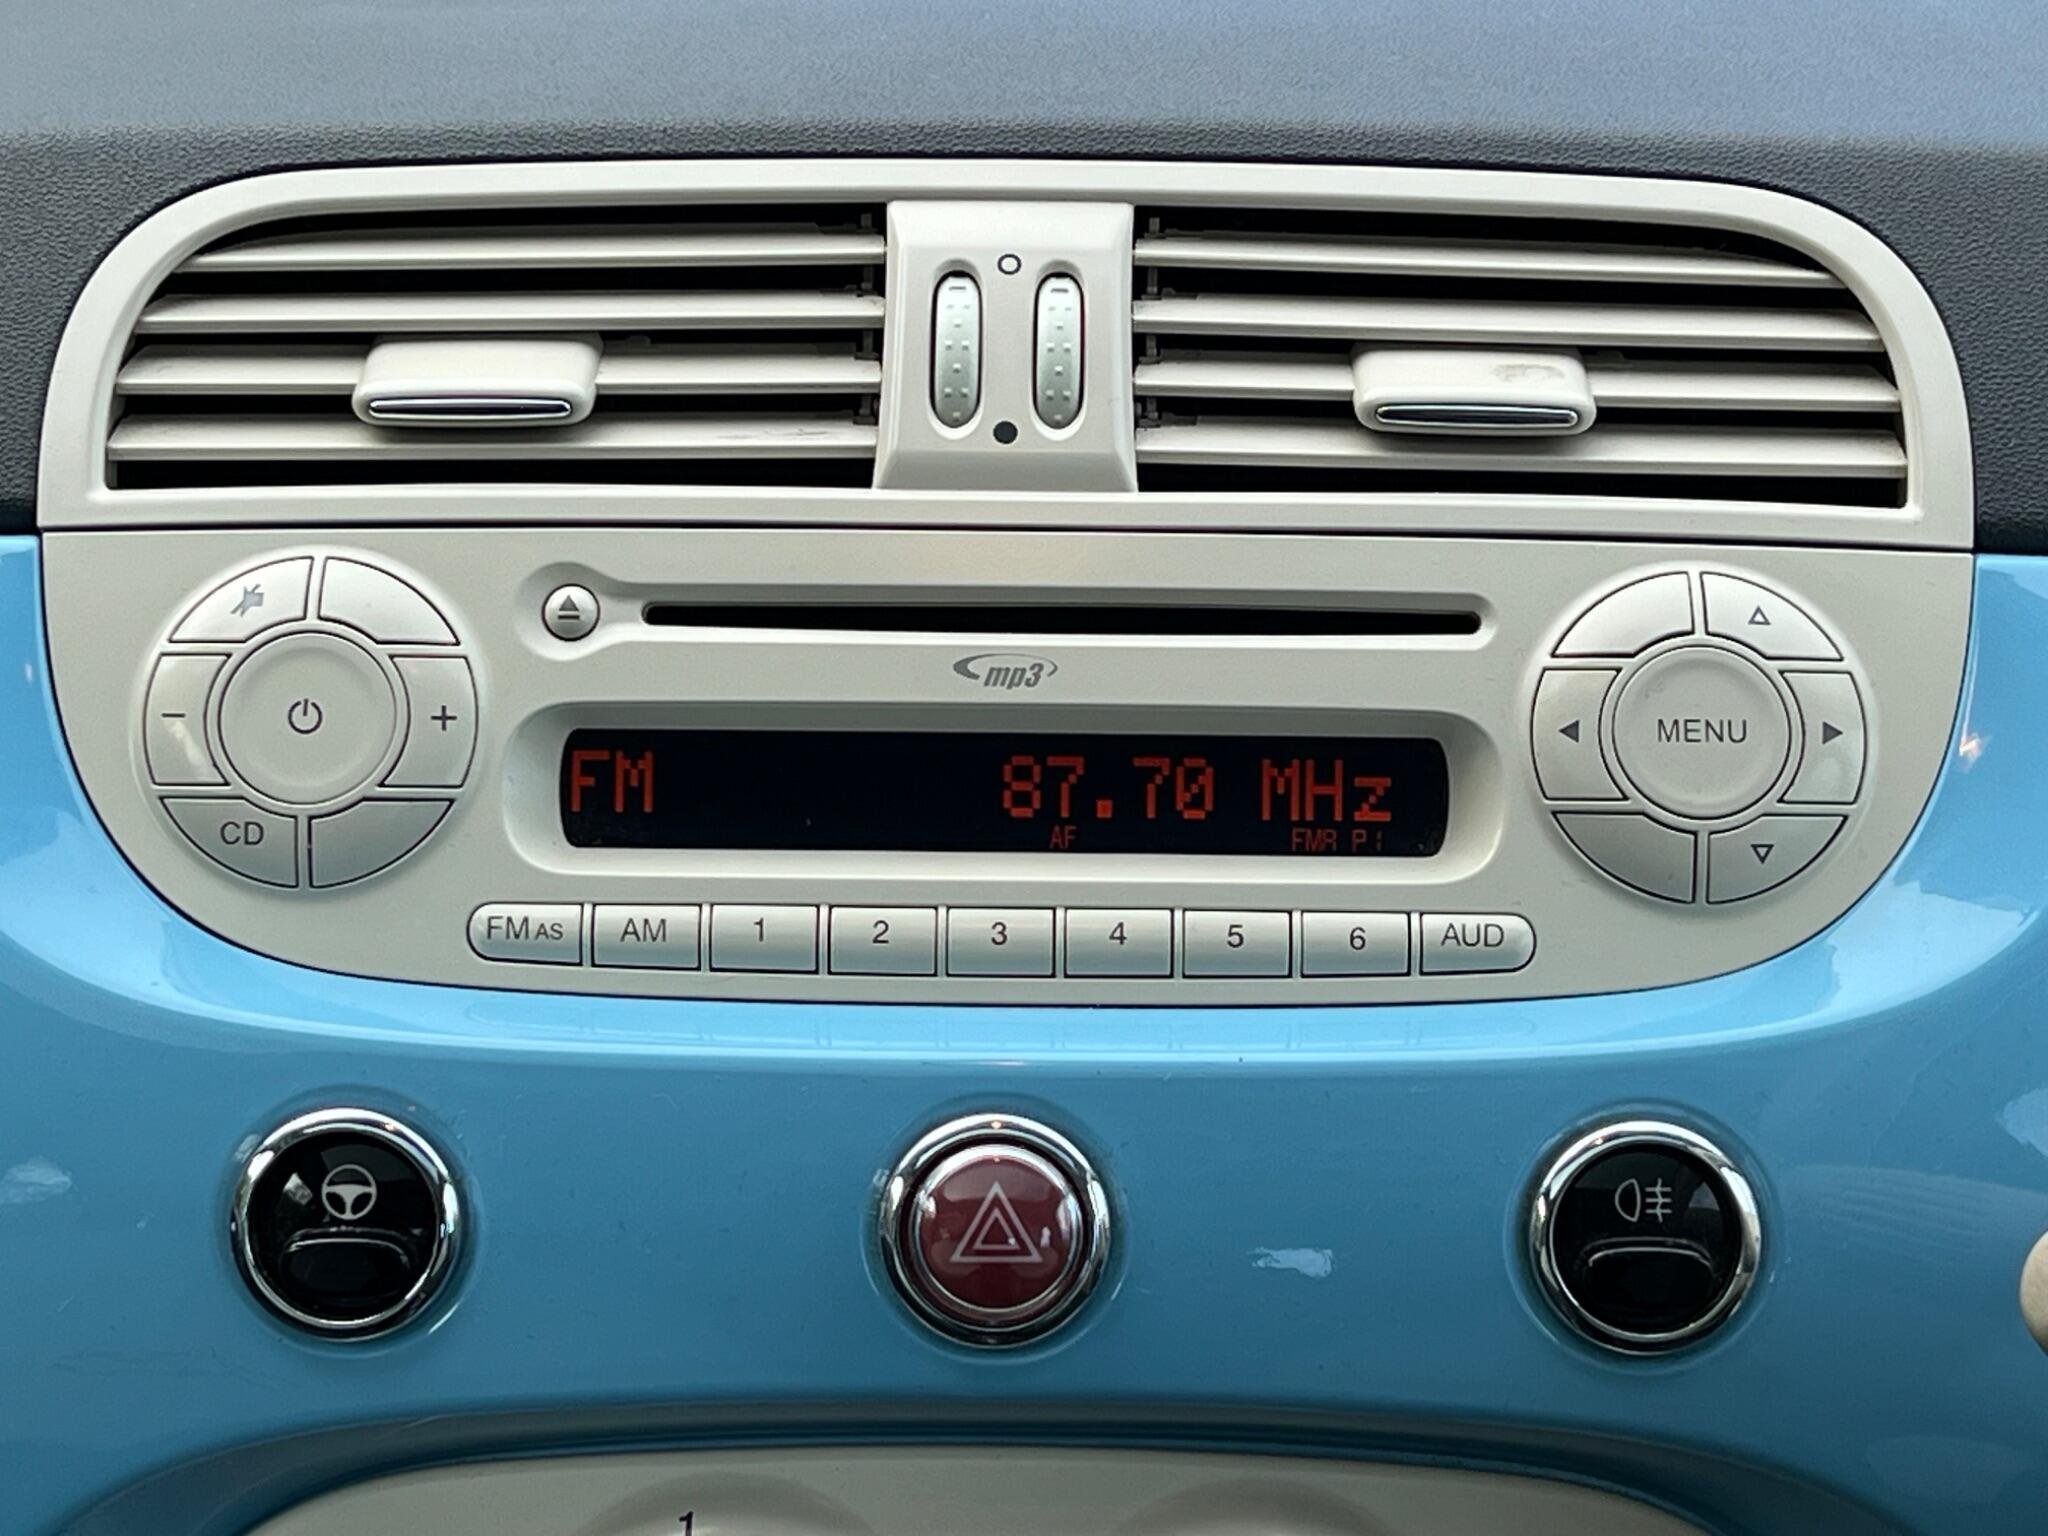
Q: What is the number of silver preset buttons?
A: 6